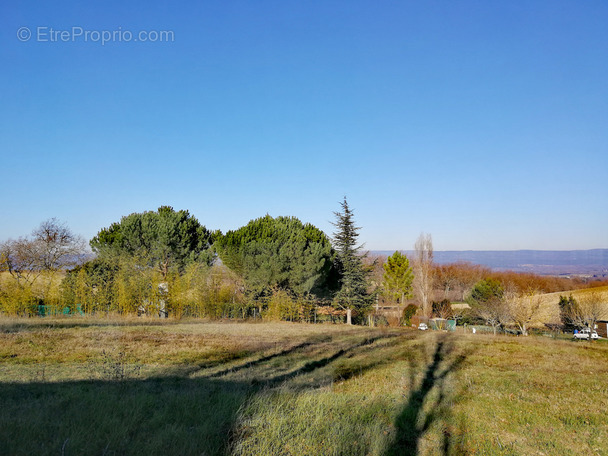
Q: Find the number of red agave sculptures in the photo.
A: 0